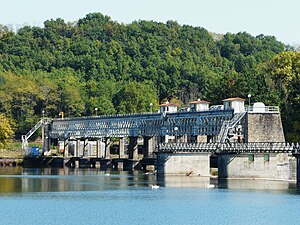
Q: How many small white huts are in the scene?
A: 3